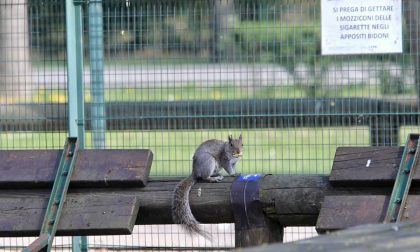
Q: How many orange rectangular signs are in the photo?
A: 0